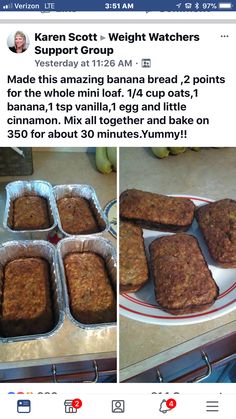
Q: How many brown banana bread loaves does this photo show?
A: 8